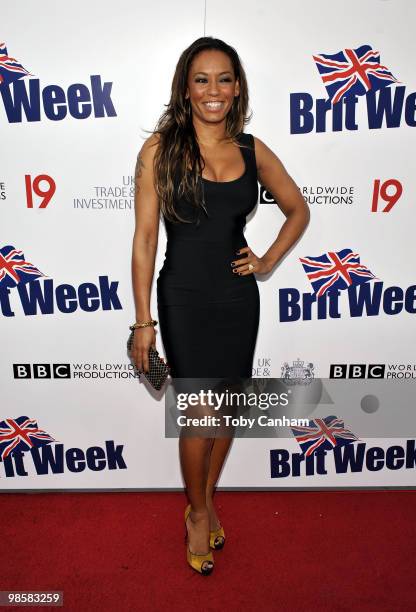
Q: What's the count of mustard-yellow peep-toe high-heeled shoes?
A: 2